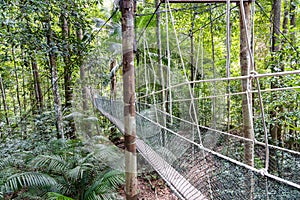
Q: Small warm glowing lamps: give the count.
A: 0